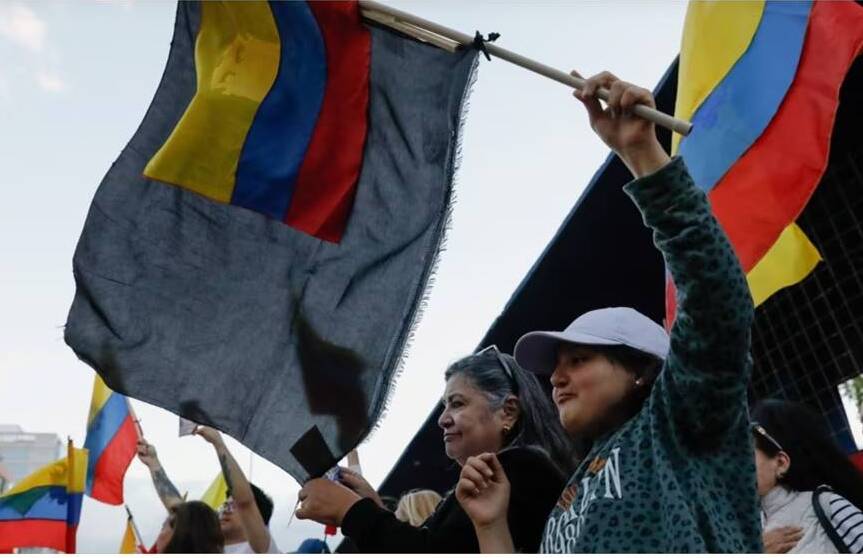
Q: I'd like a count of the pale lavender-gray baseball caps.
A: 1